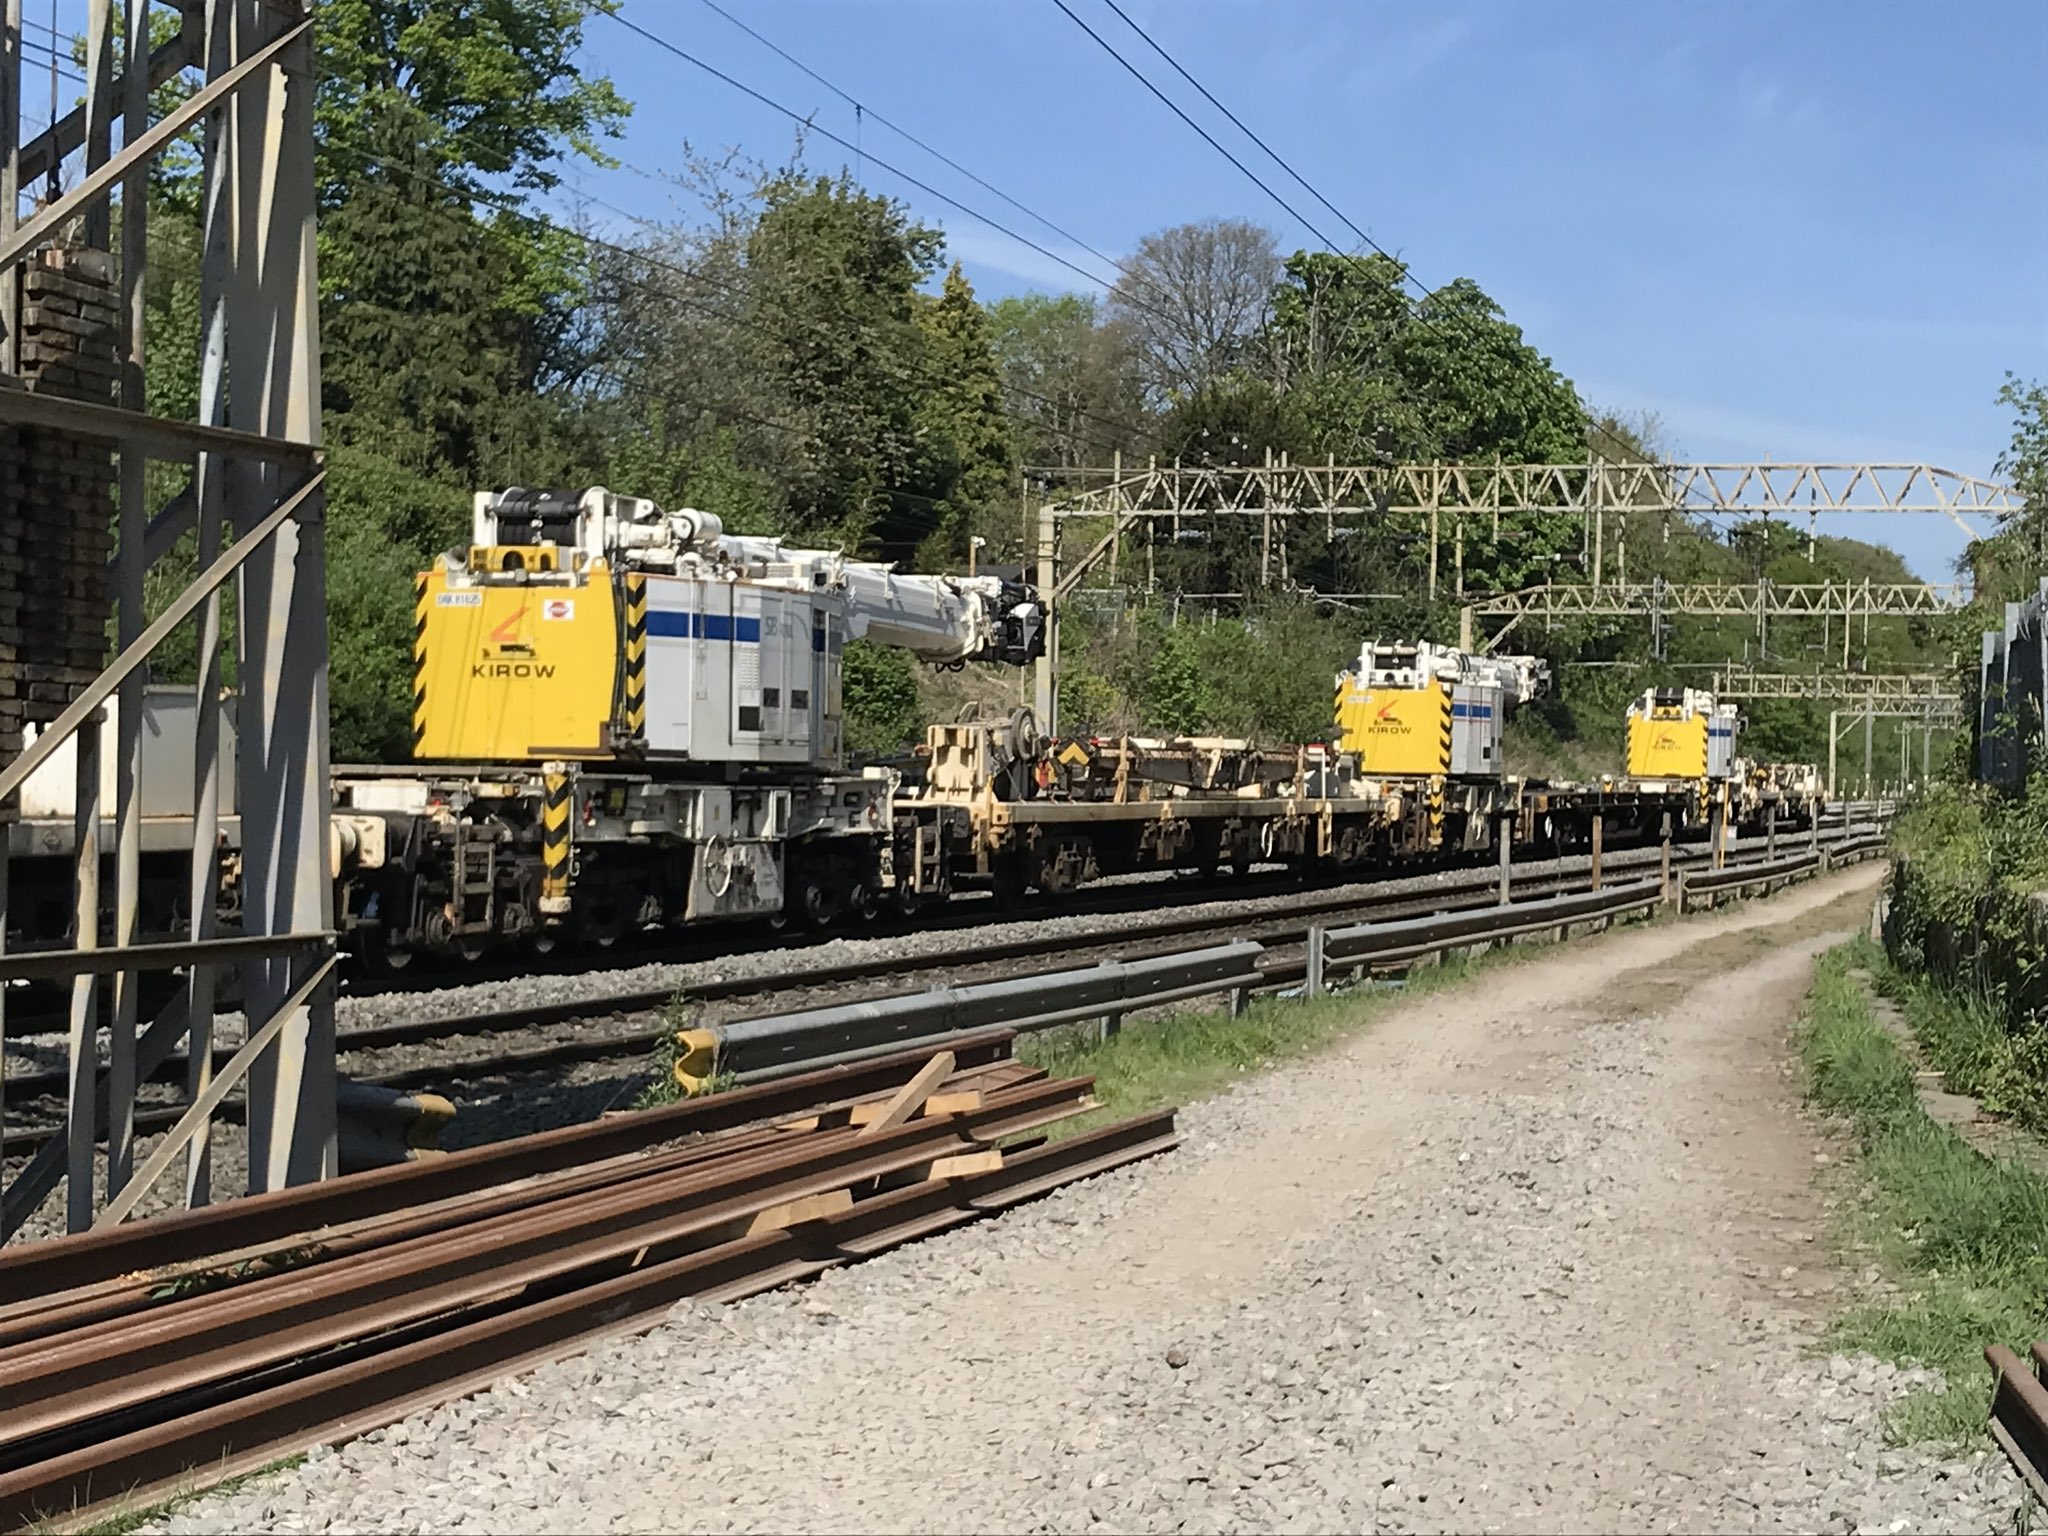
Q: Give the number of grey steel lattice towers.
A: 1